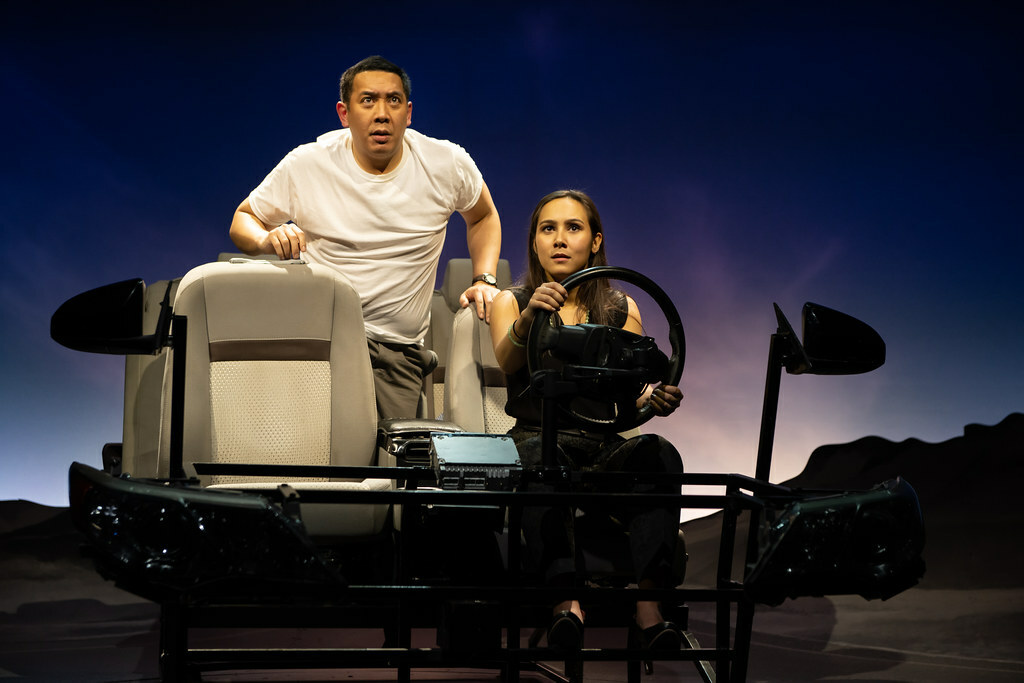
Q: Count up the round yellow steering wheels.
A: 0